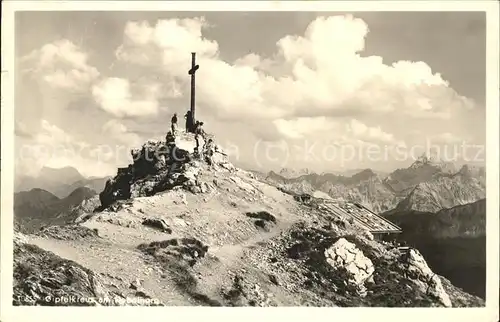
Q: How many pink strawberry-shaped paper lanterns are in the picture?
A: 0